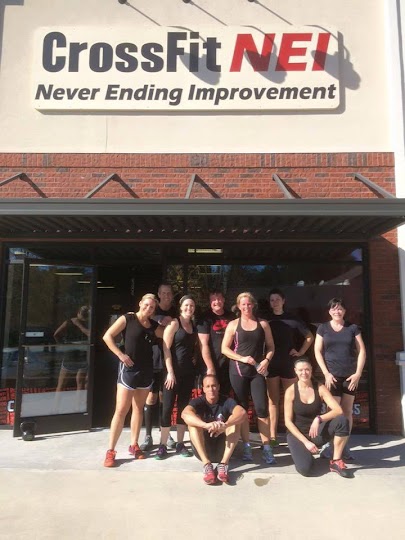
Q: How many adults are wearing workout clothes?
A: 9